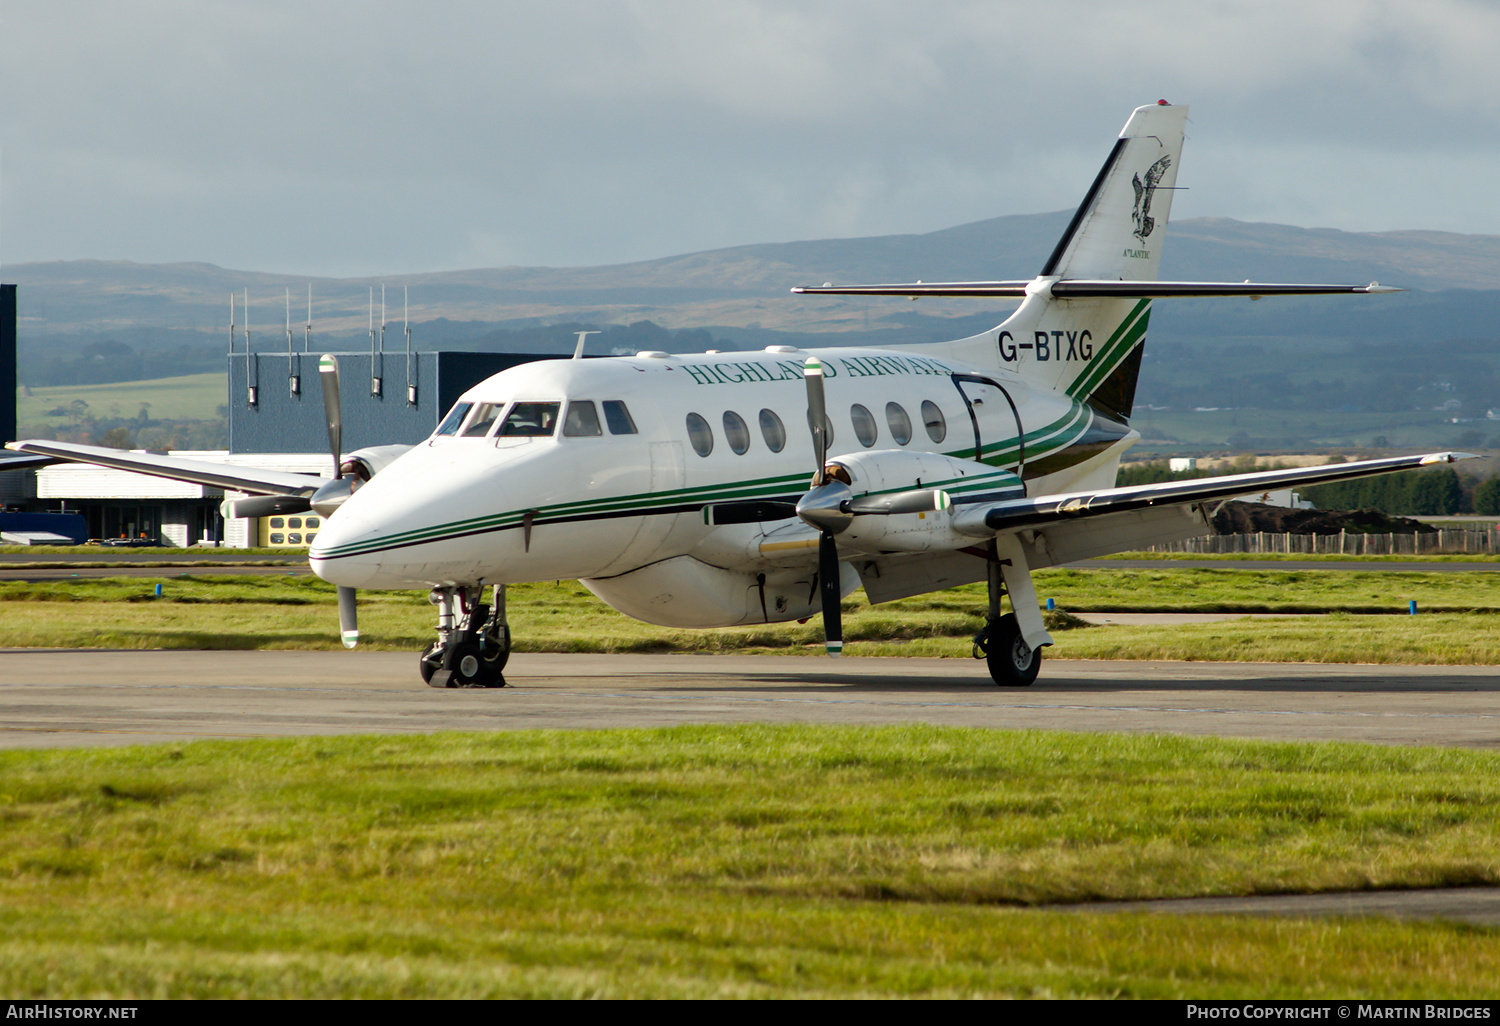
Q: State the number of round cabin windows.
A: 7